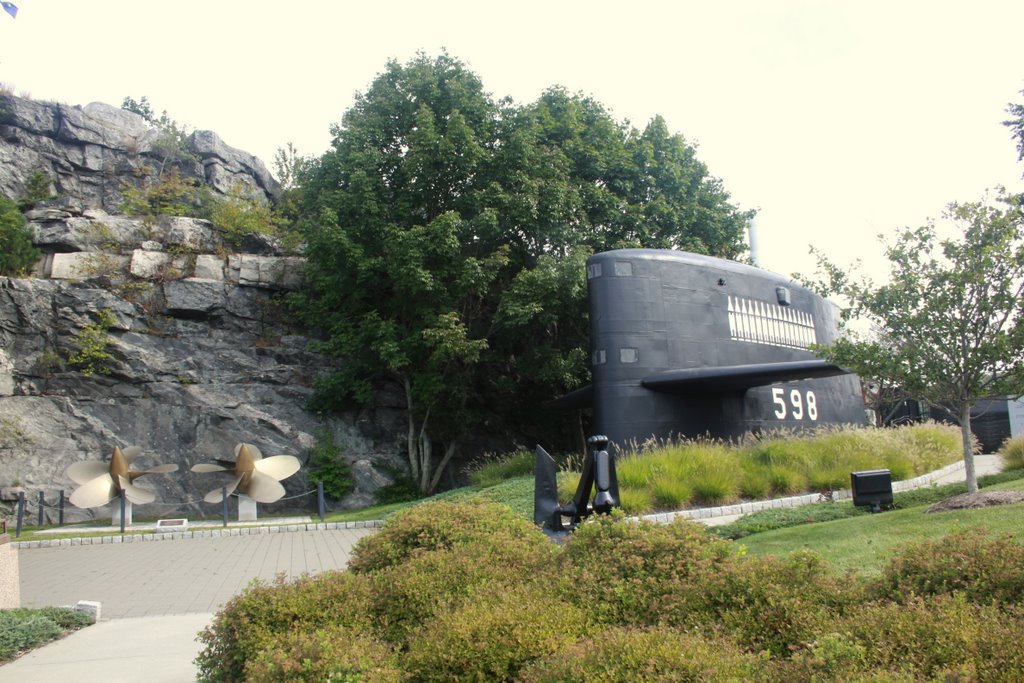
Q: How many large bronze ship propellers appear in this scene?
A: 2